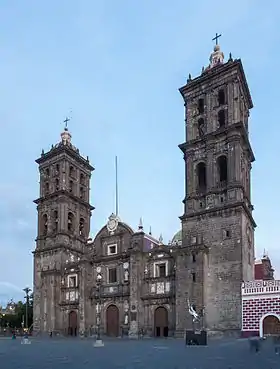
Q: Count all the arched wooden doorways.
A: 4